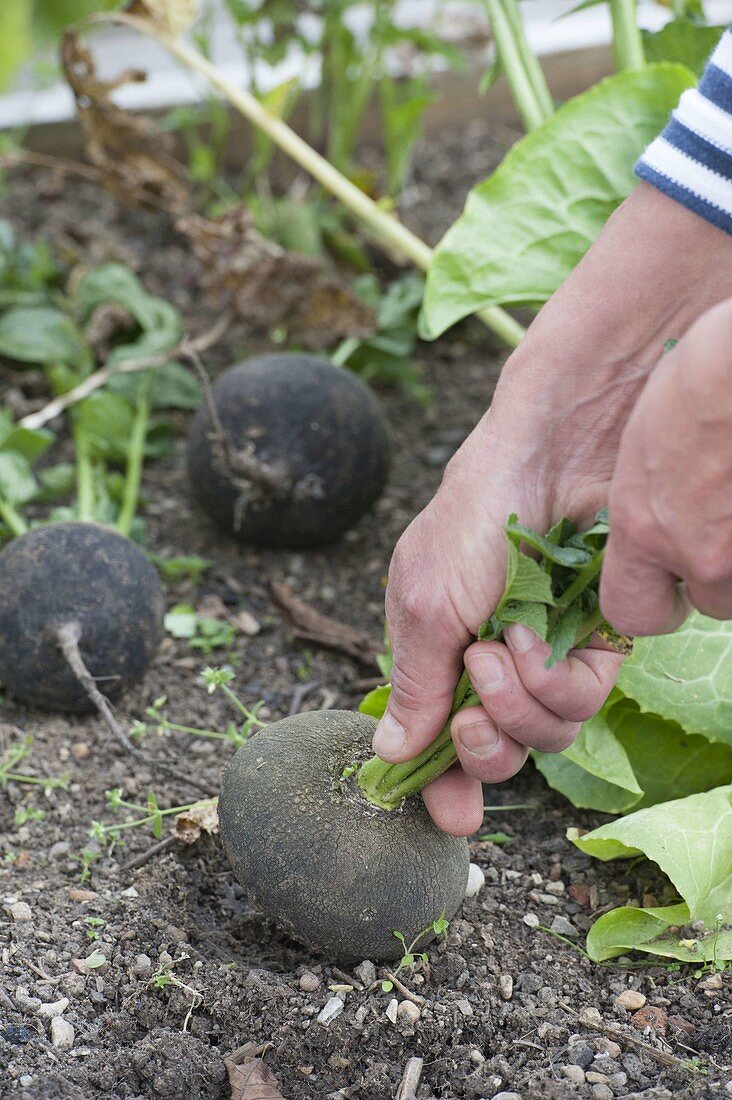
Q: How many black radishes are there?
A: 3